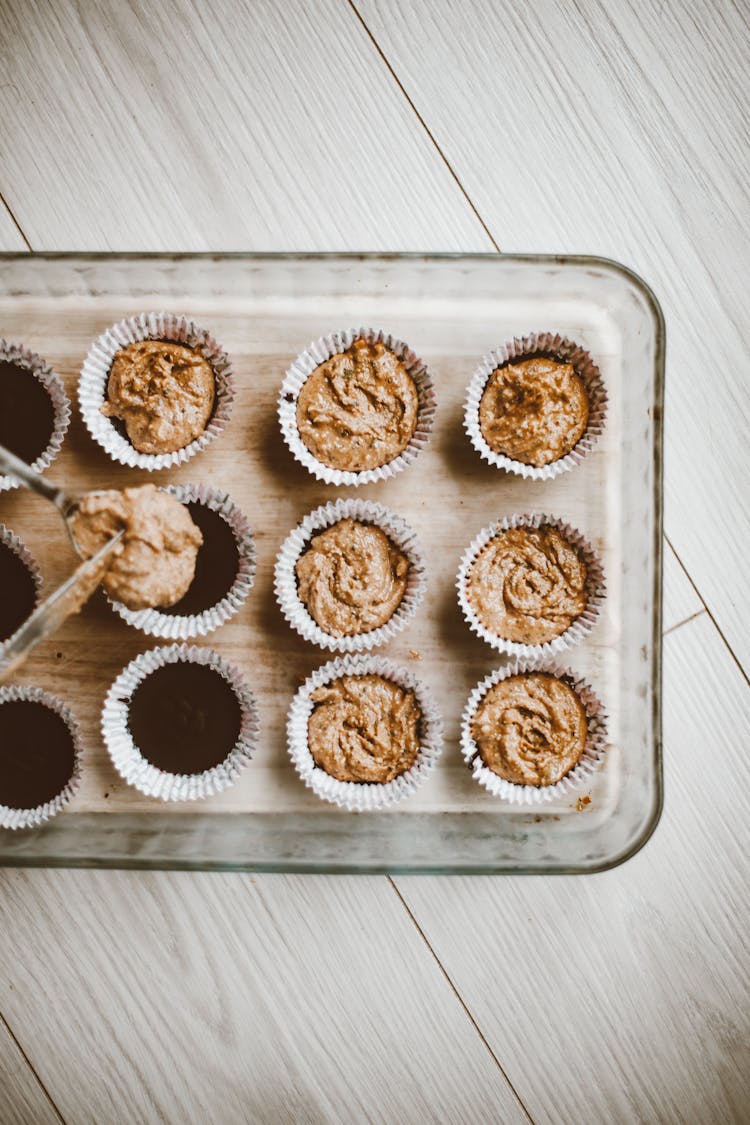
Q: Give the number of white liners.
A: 12